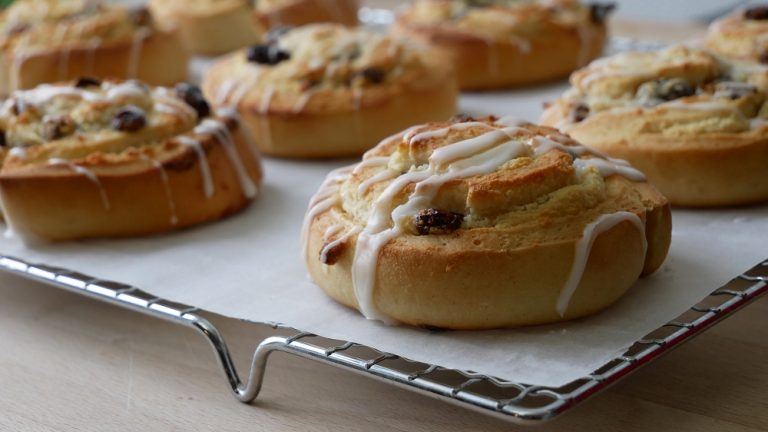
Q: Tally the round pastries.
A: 9